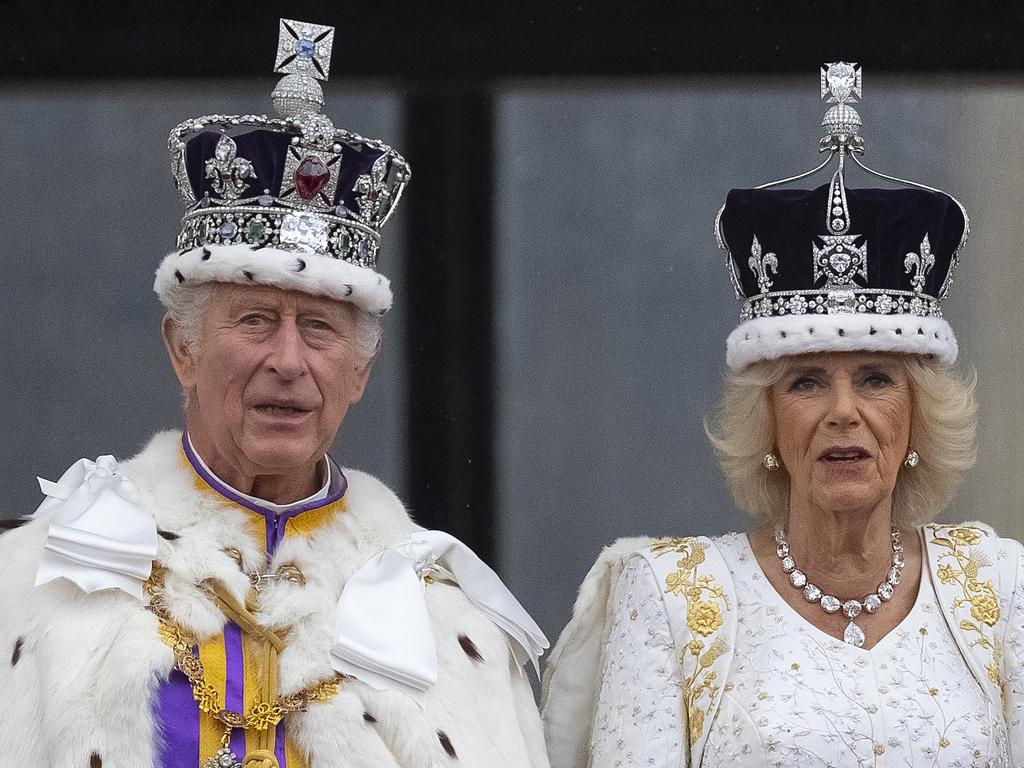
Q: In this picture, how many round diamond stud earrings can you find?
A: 2